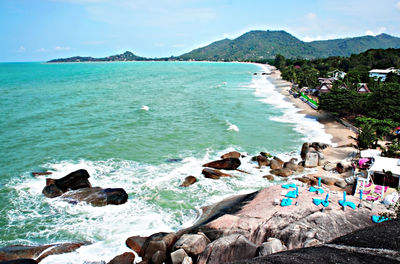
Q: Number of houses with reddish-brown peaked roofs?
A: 3